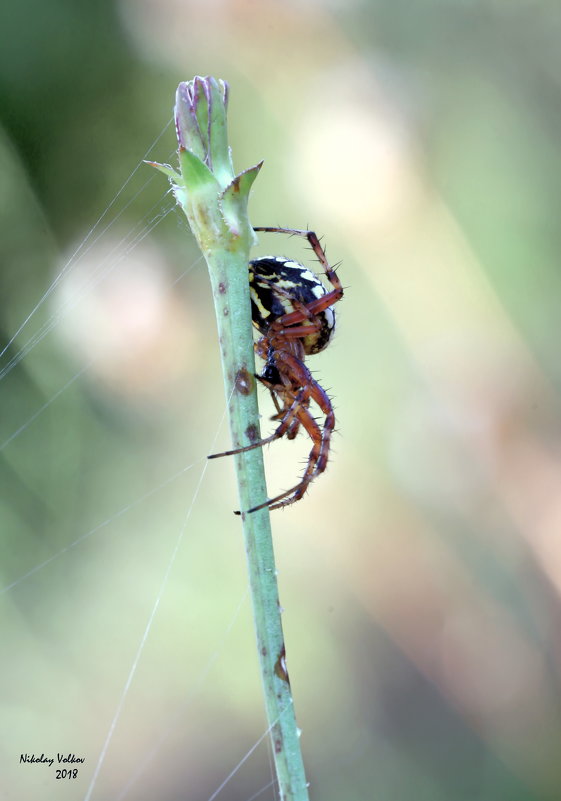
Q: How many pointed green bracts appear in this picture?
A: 3